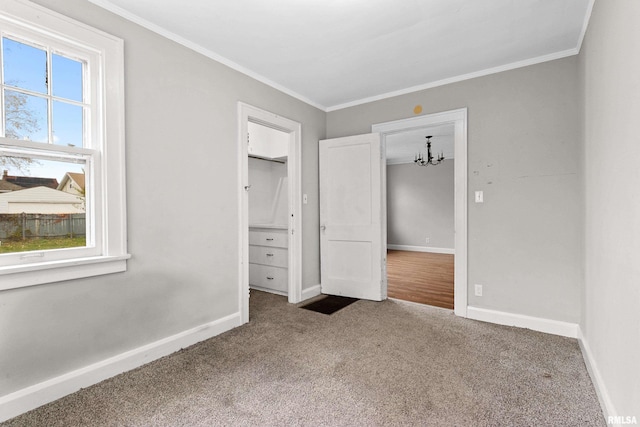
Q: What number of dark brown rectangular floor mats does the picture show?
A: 1